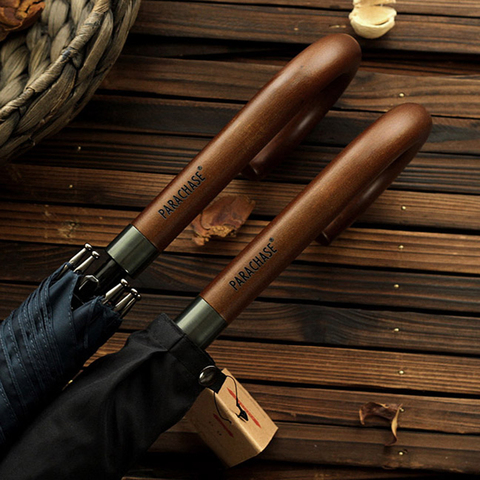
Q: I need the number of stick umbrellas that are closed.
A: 2